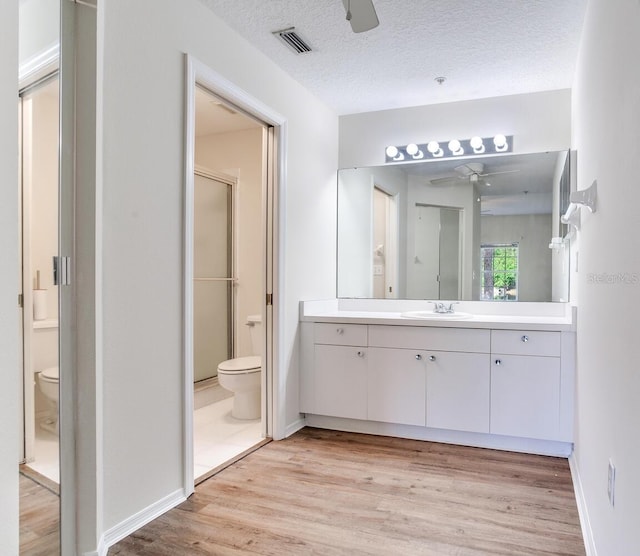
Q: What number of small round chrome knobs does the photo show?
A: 6